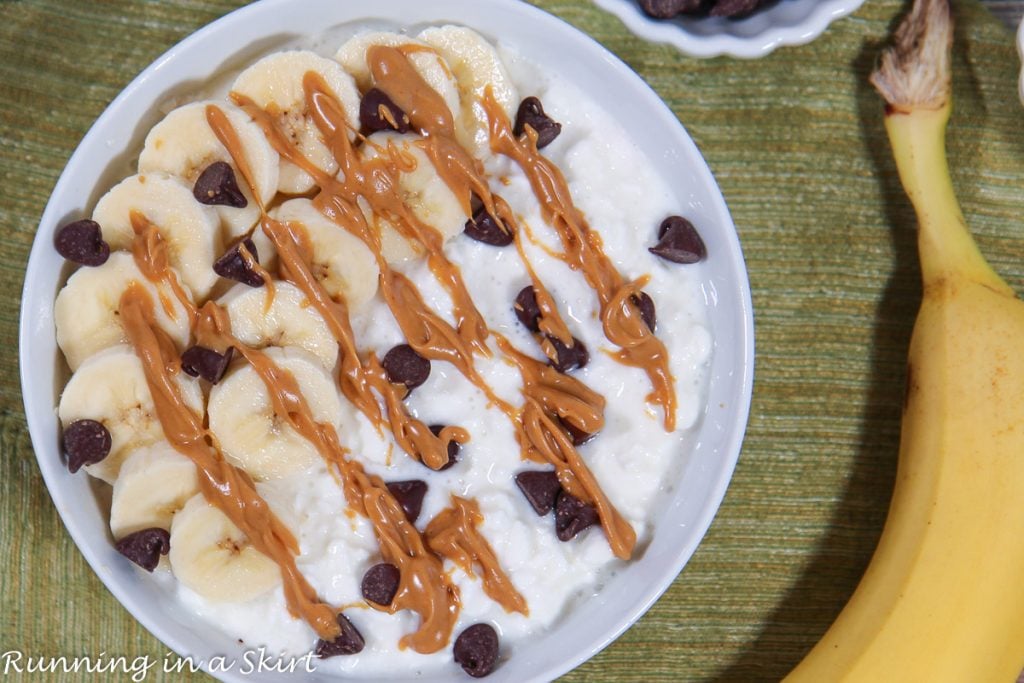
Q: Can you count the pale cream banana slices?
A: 13